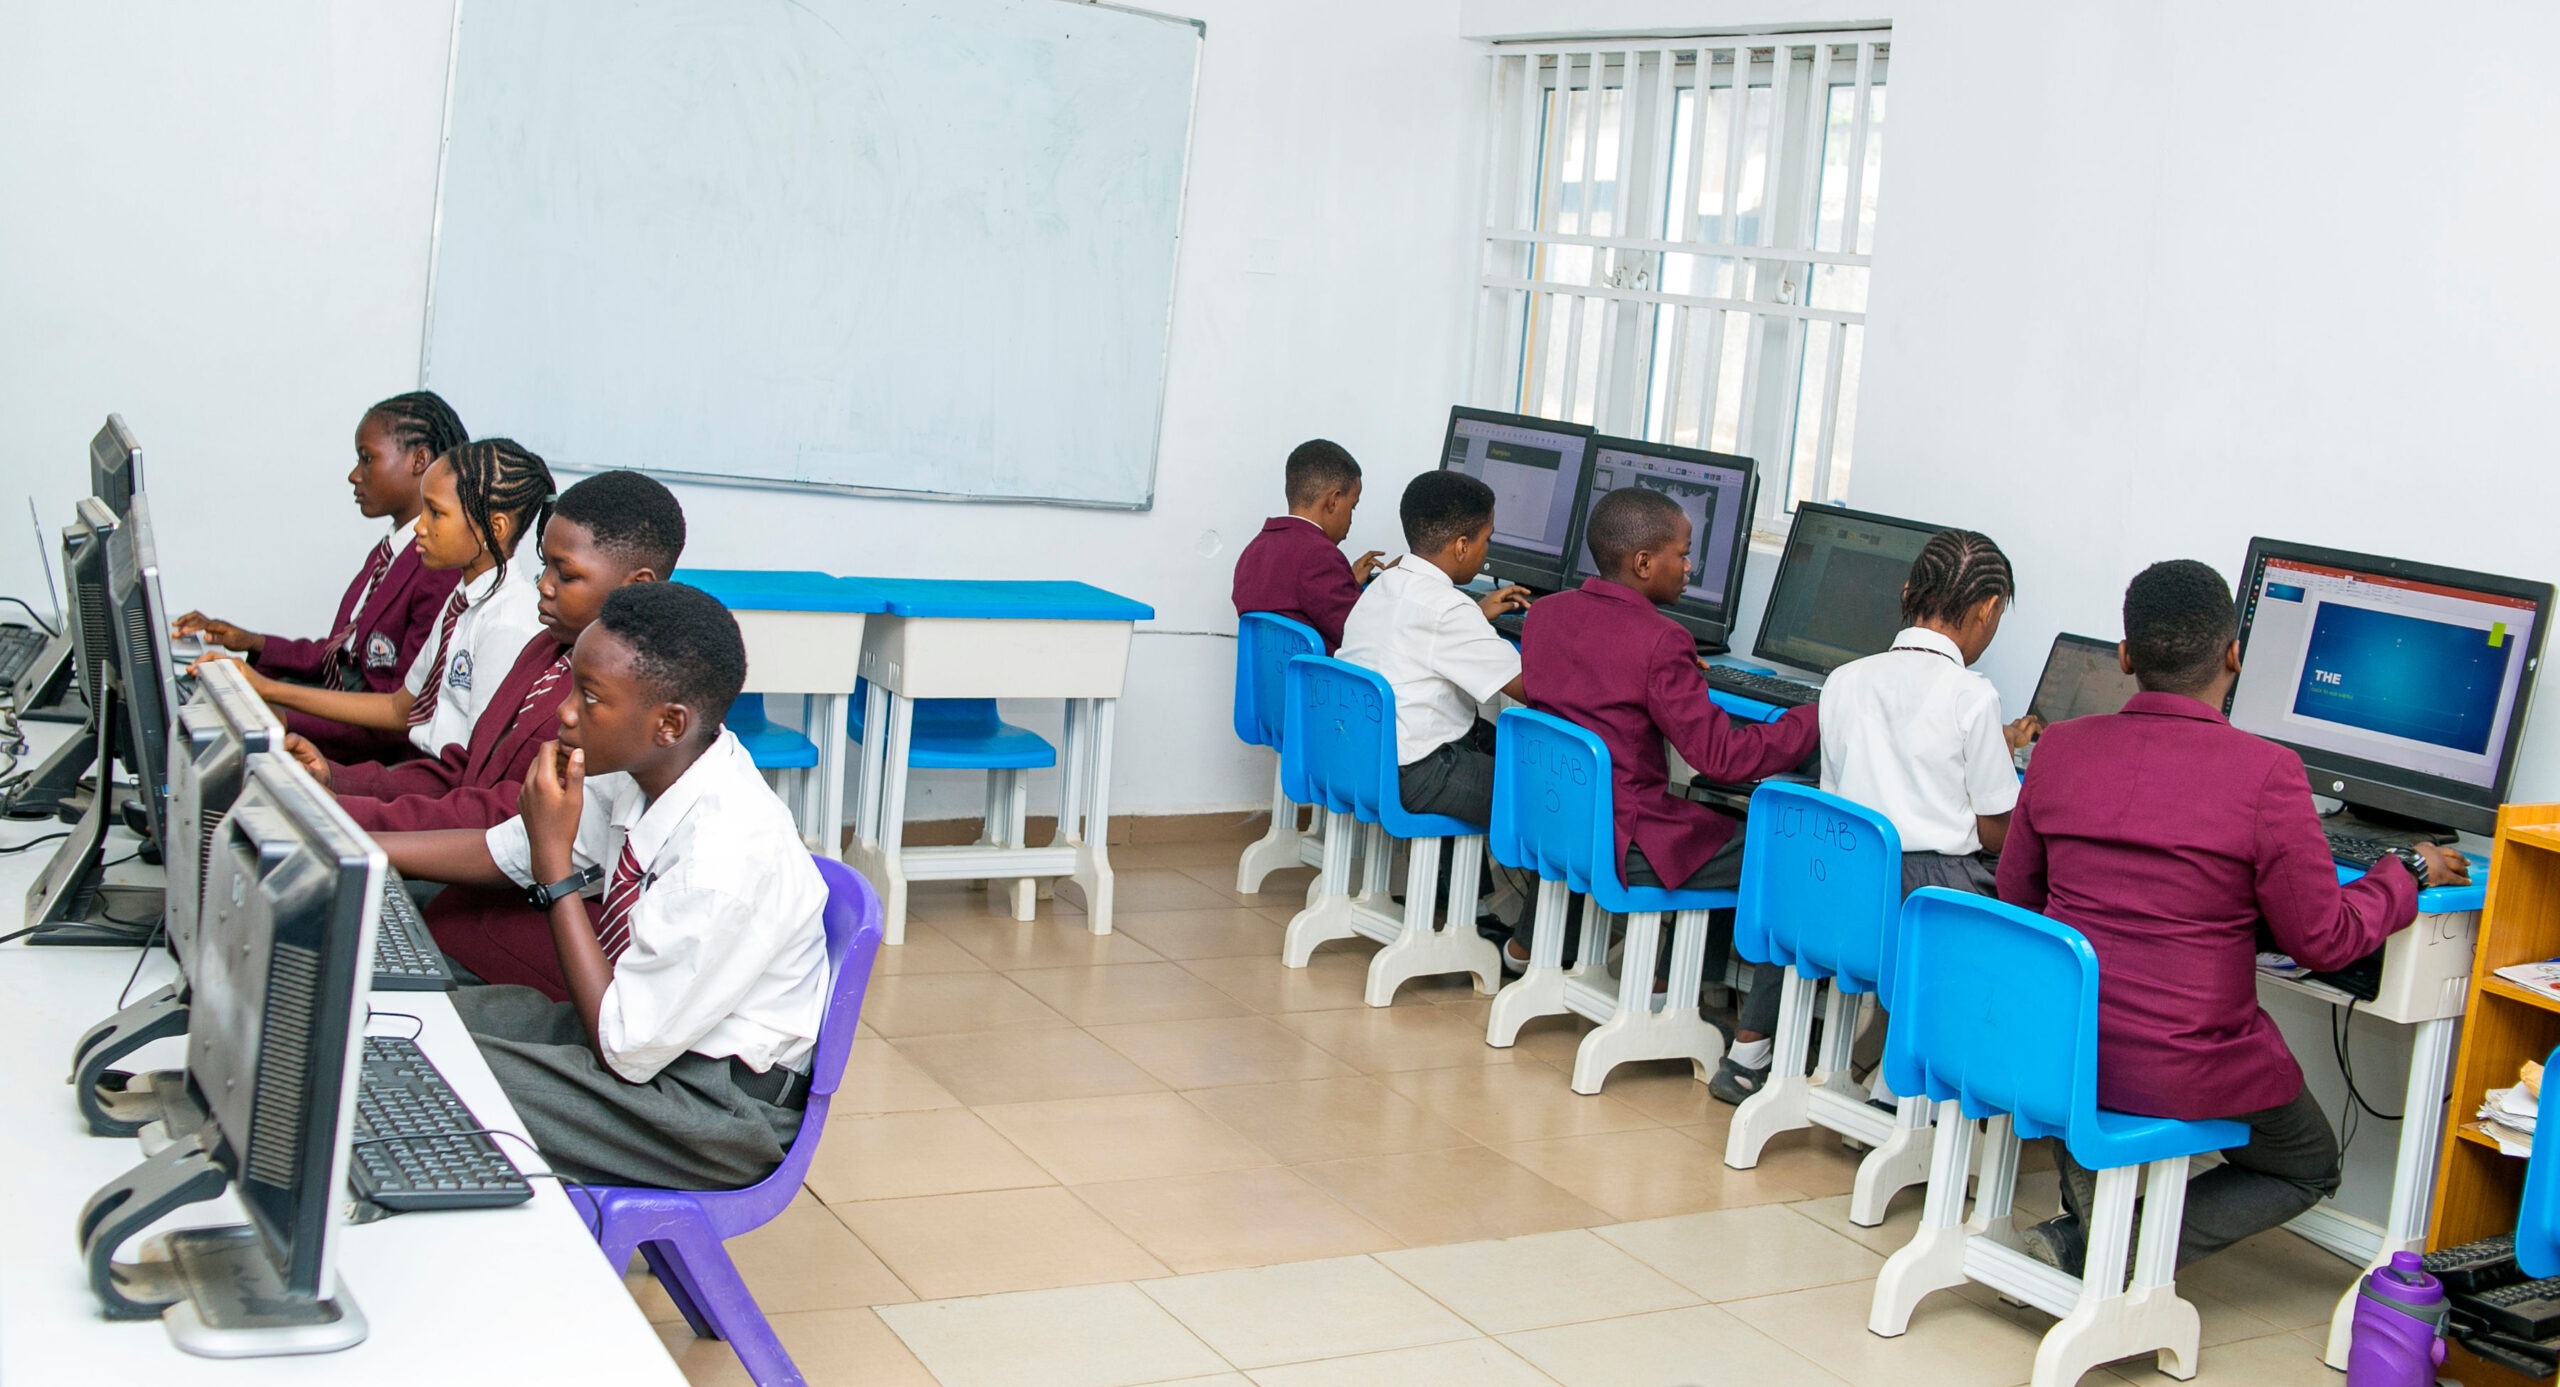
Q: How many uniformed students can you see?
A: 9